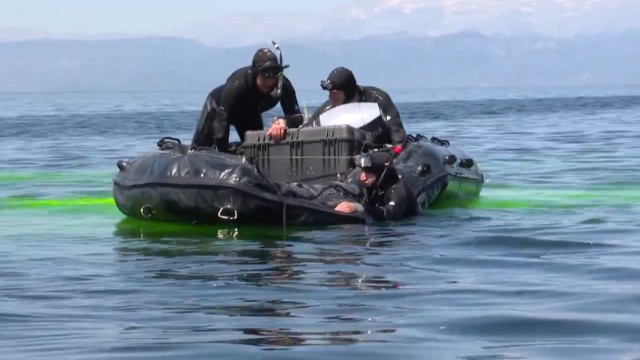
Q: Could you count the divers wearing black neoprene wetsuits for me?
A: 3